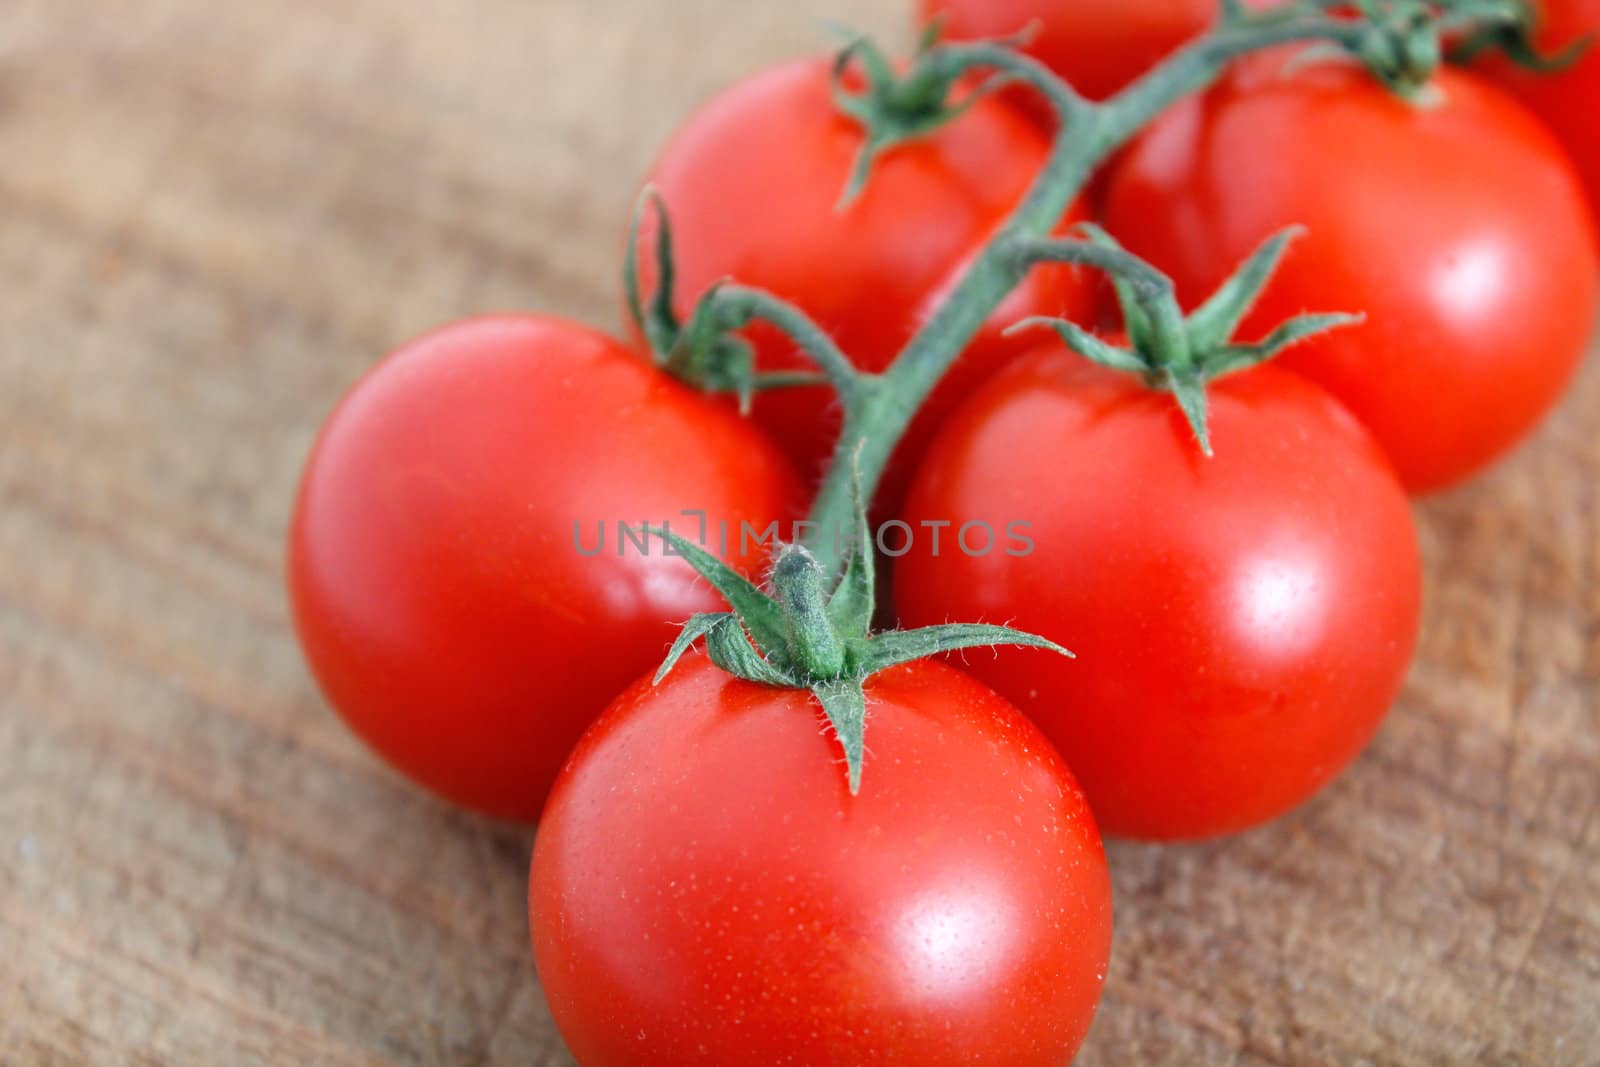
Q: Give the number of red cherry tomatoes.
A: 7